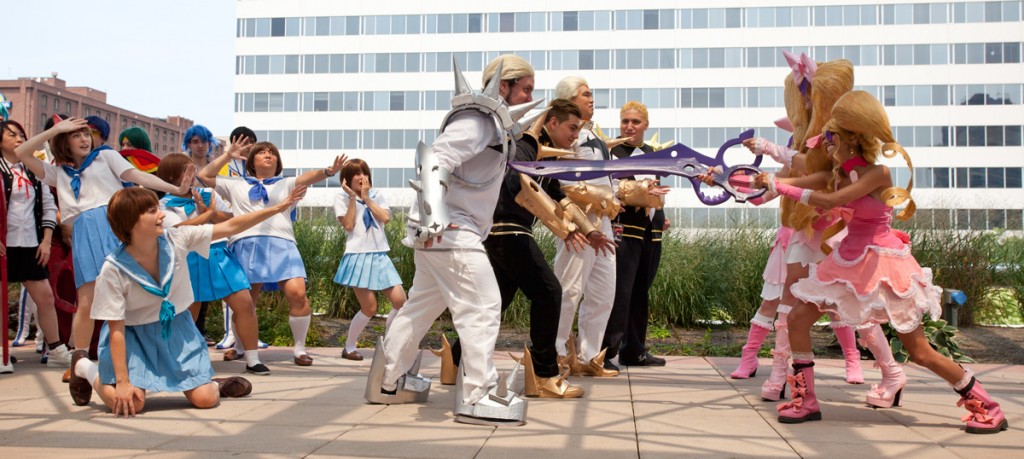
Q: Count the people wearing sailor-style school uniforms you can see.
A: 5